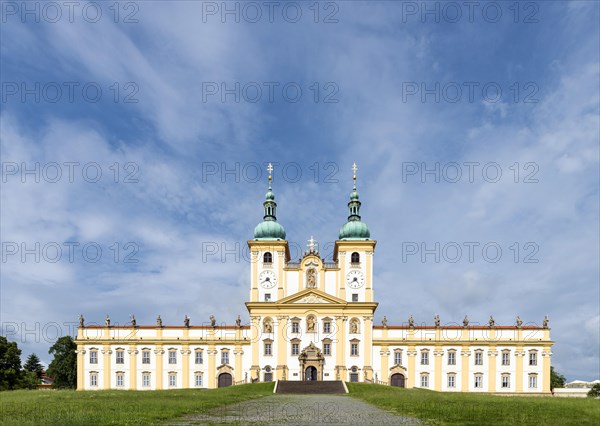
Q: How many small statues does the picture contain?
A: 14